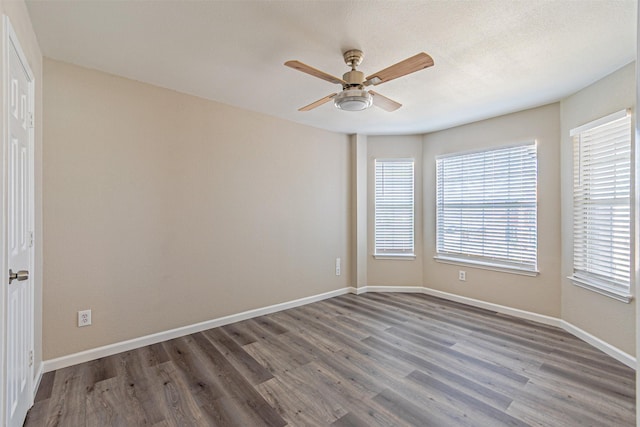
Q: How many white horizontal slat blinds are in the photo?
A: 3